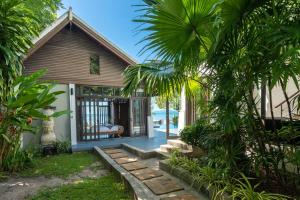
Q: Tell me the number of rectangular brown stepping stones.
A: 7